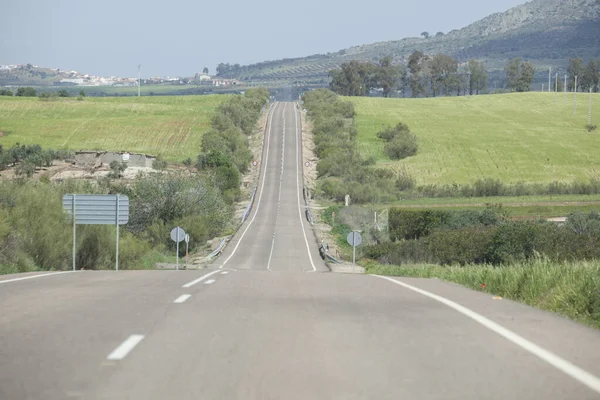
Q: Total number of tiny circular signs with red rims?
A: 2